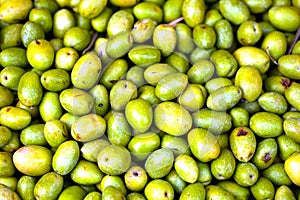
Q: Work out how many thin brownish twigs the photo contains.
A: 4